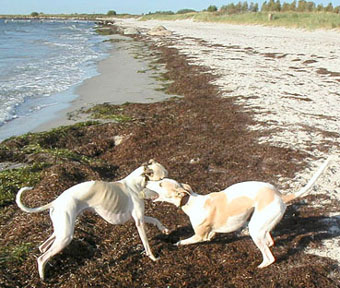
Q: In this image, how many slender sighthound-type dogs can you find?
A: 2